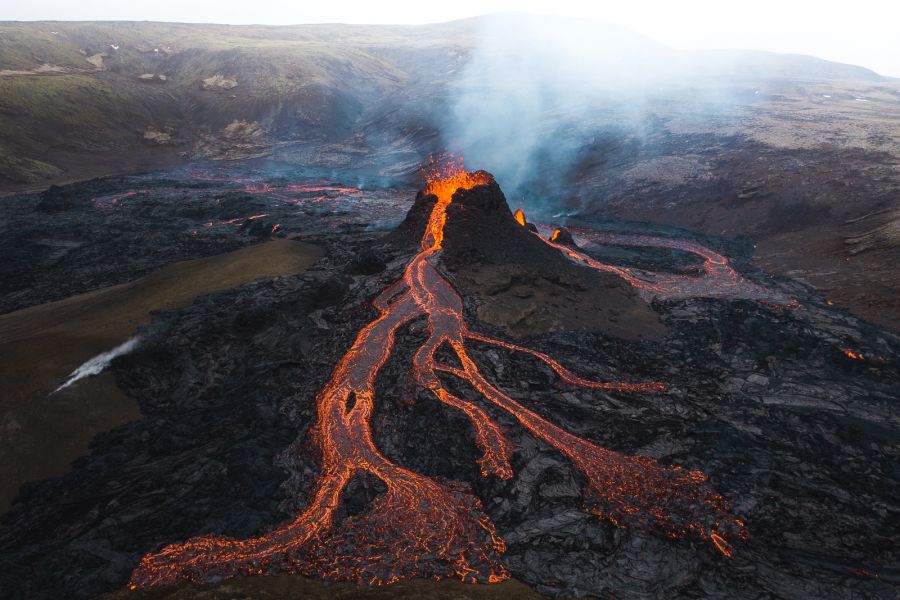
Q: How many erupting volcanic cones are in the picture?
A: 3